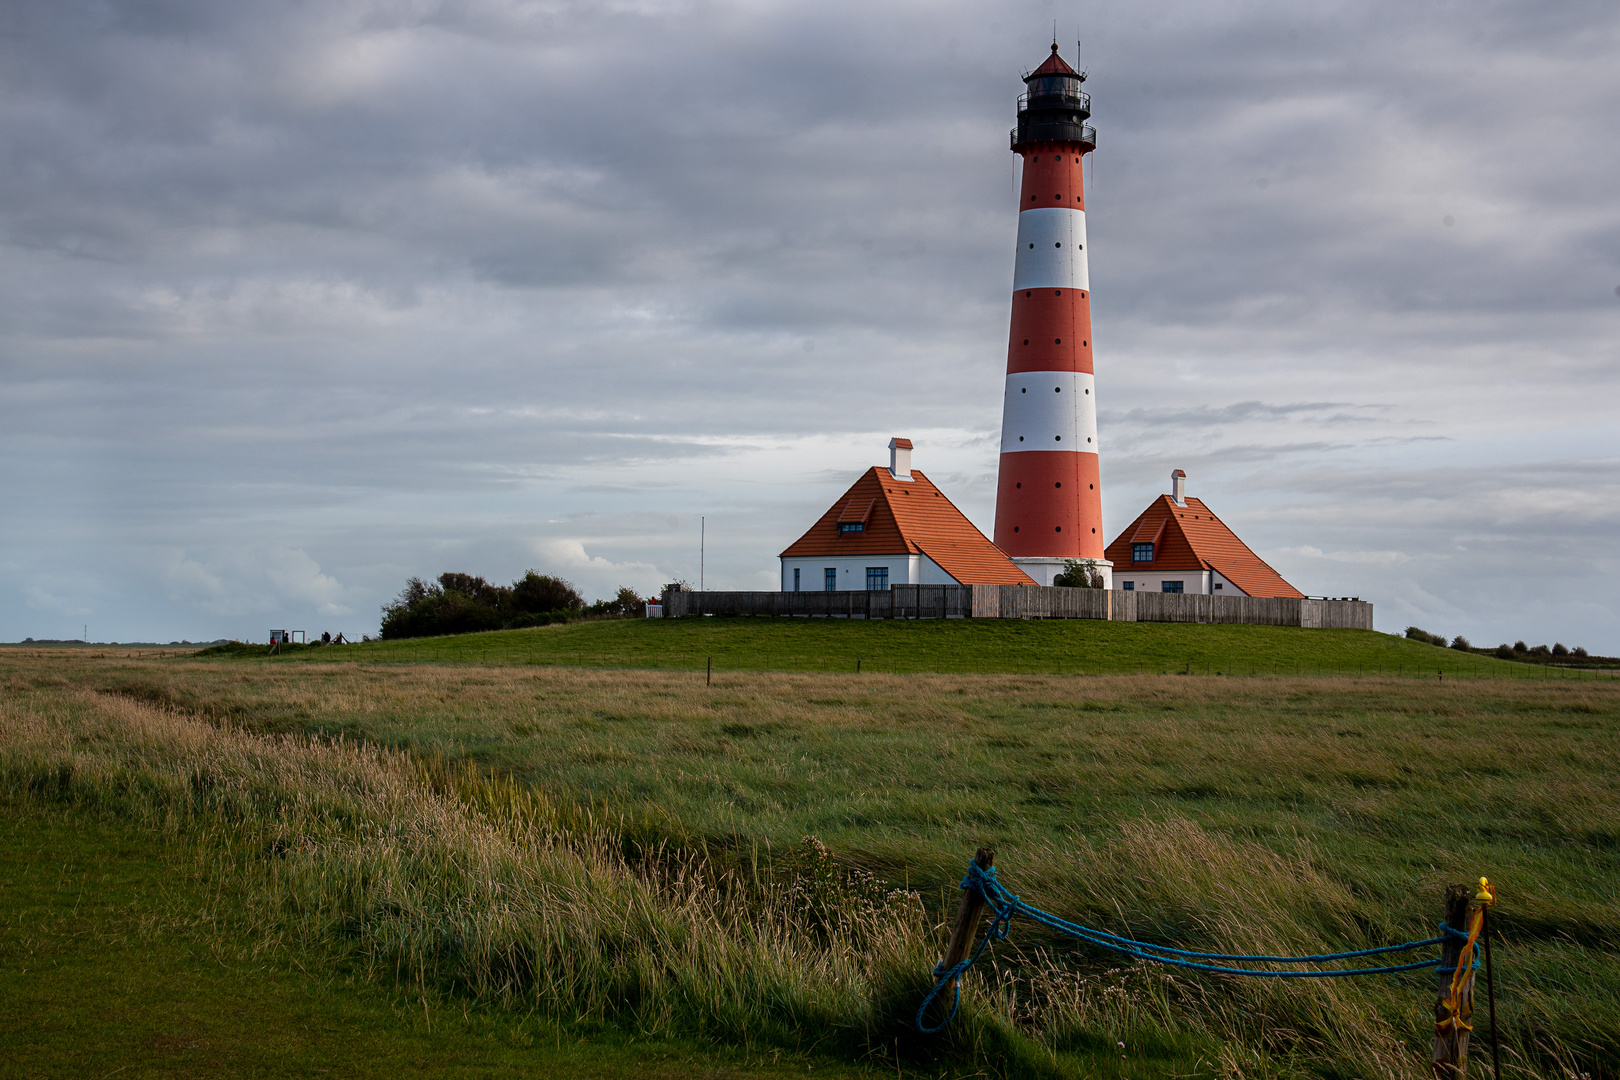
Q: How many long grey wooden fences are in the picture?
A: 1